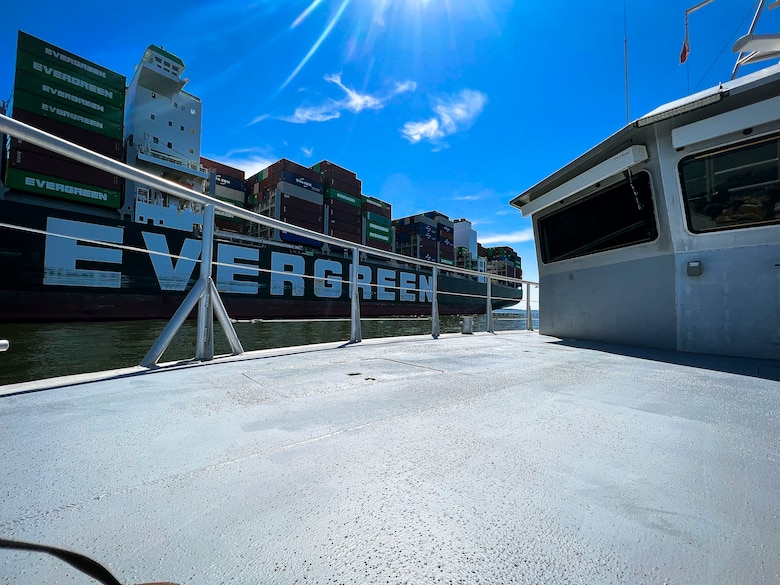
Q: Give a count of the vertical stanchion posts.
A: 5